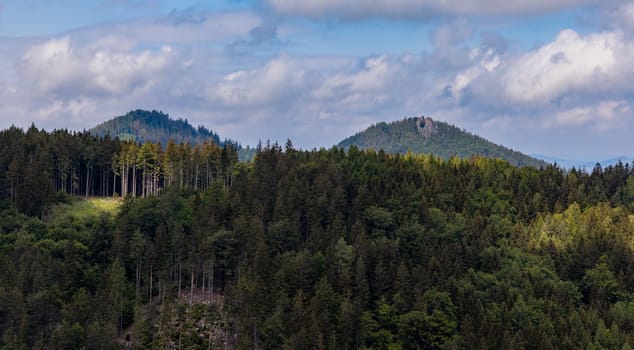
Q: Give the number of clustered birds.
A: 0